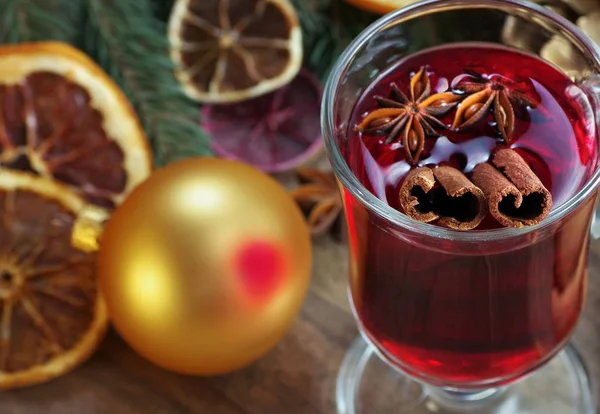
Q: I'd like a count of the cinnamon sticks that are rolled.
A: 2